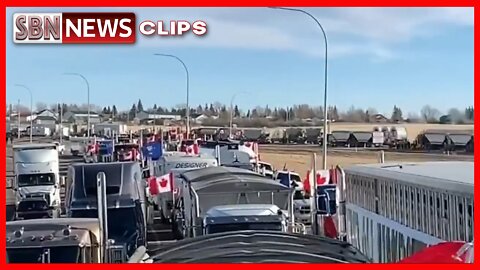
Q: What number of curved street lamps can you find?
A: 5